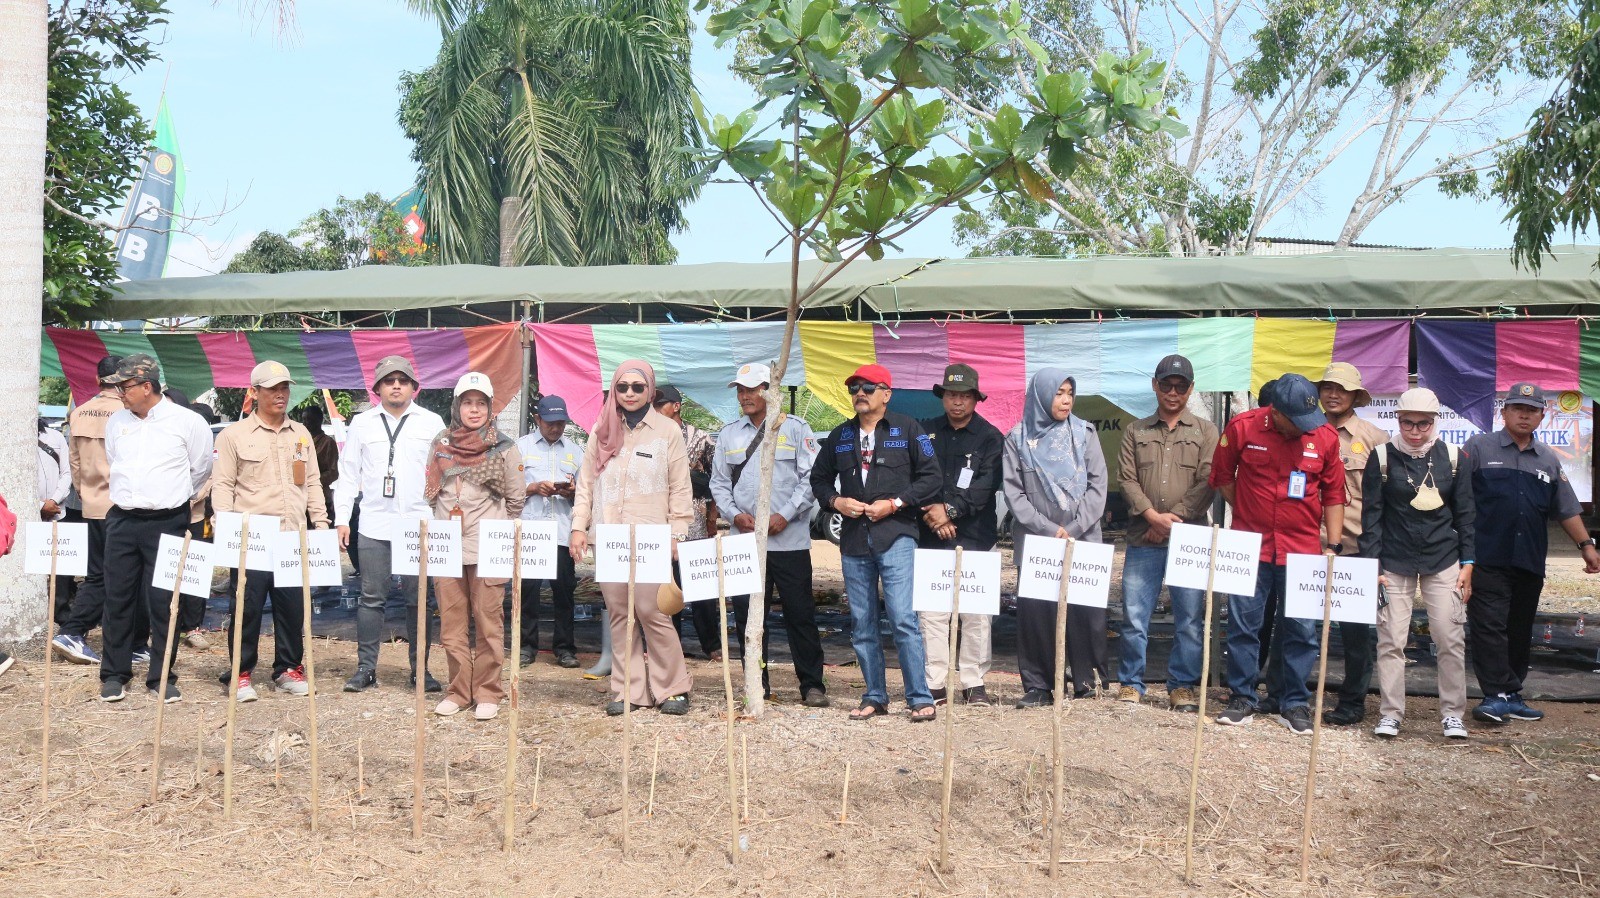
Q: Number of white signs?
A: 12